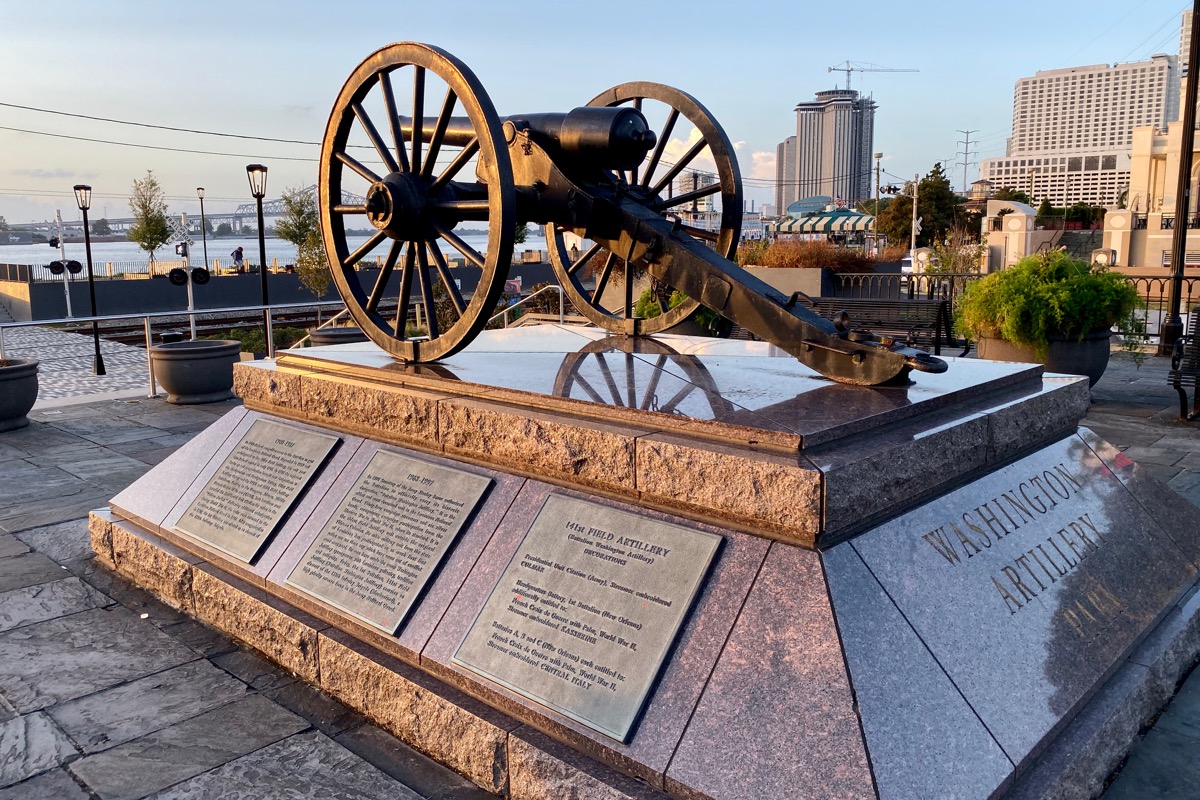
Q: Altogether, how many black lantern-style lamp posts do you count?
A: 3